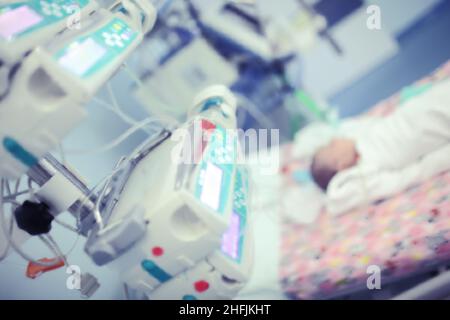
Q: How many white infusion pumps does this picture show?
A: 4